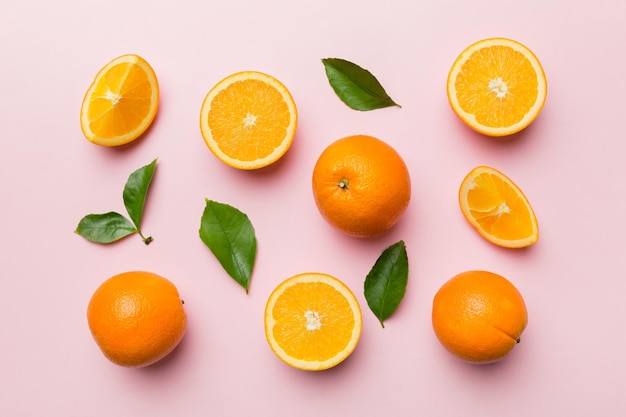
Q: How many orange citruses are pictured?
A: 8